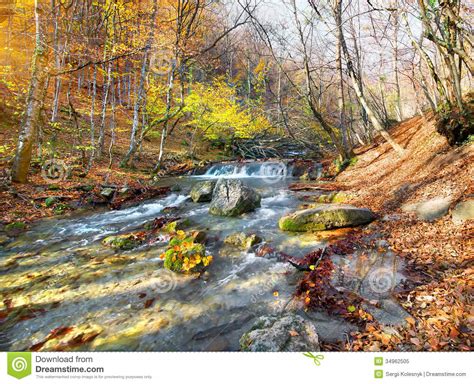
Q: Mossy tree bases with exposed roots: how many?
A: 1